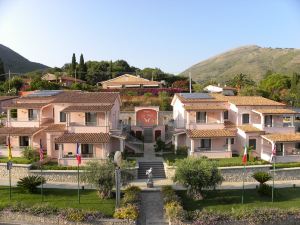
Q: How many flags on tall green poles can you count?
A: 5